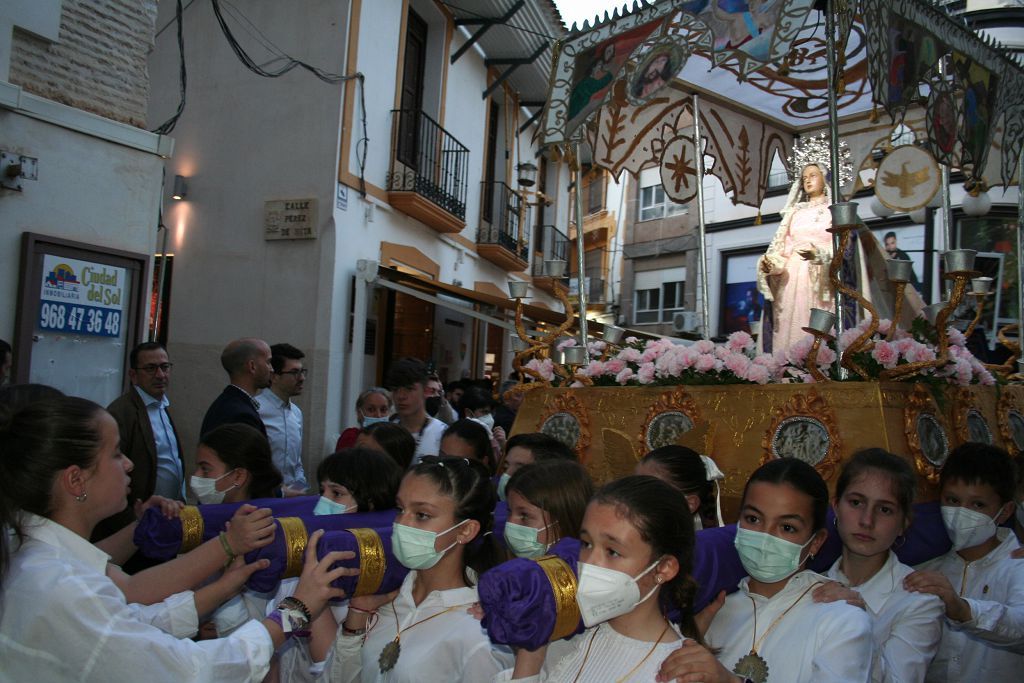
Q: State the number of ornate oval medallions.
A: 6